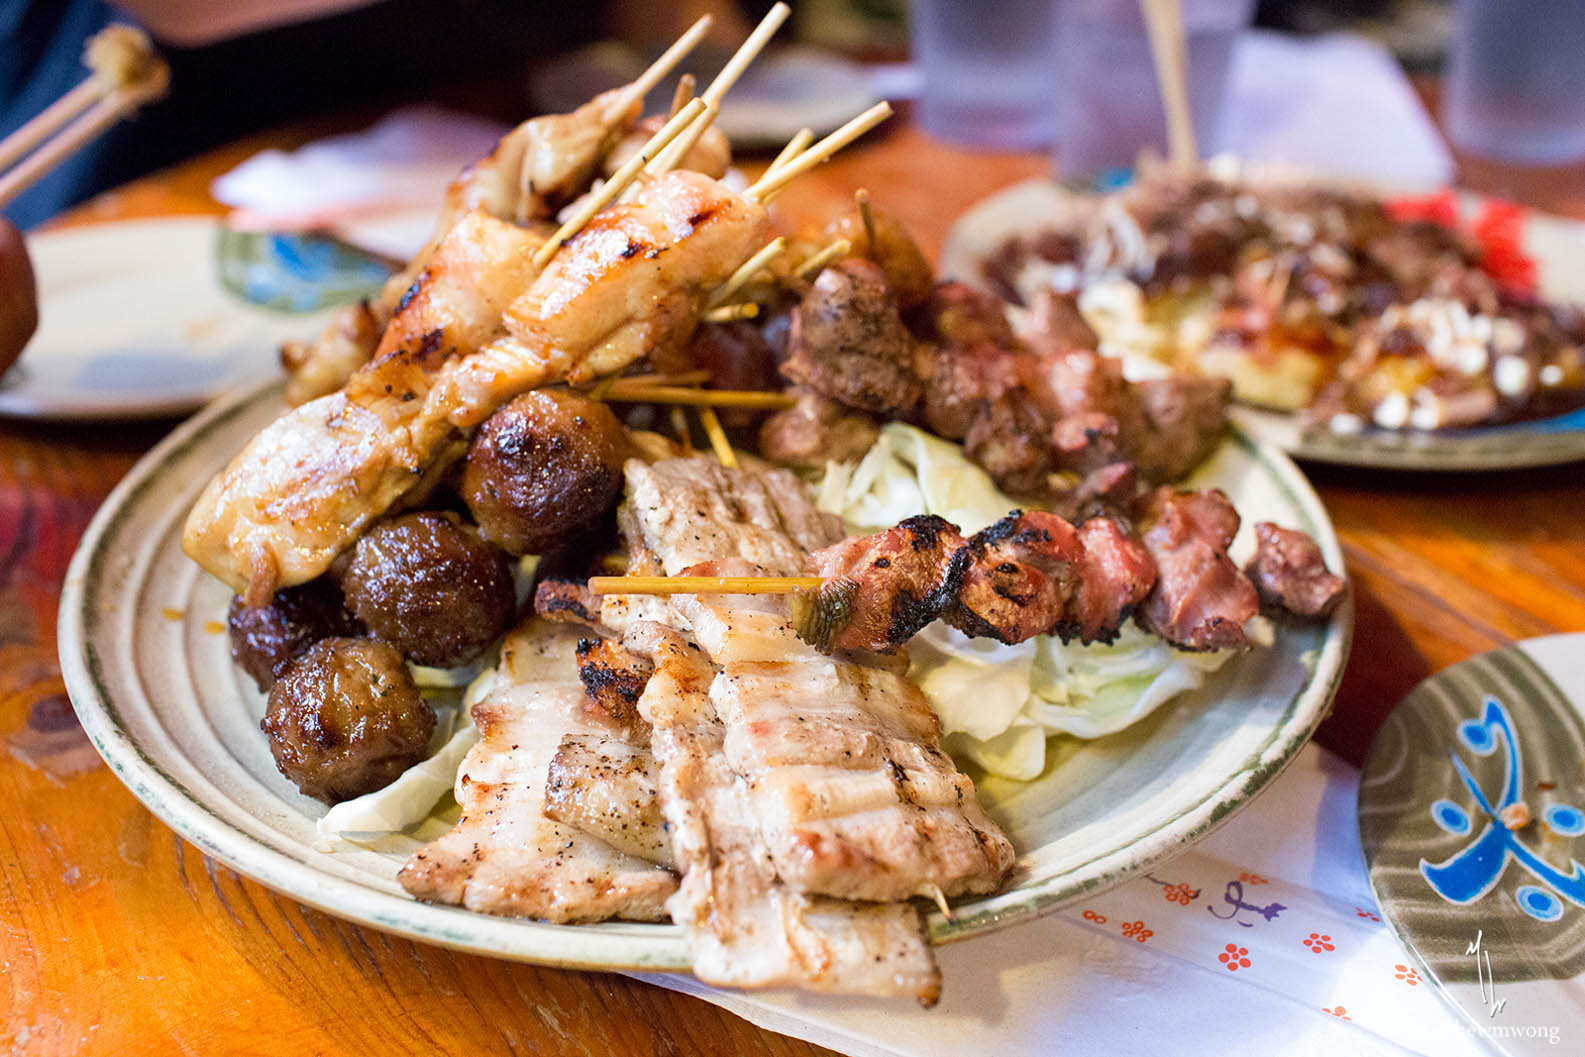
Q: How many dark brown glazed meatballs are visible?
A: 4